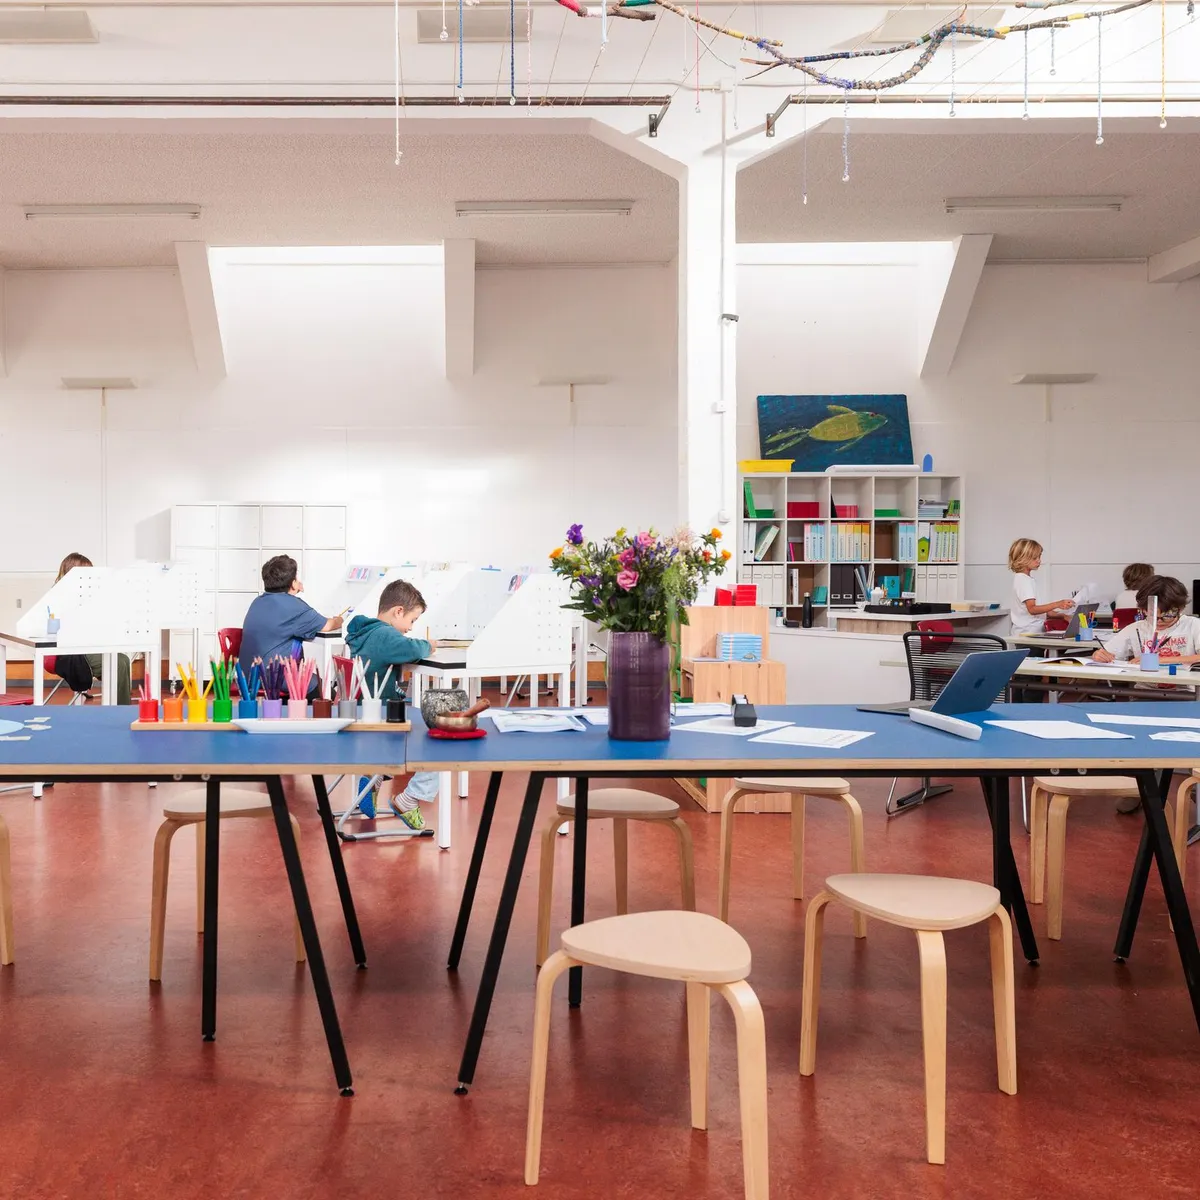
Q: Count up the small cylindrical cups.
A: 11